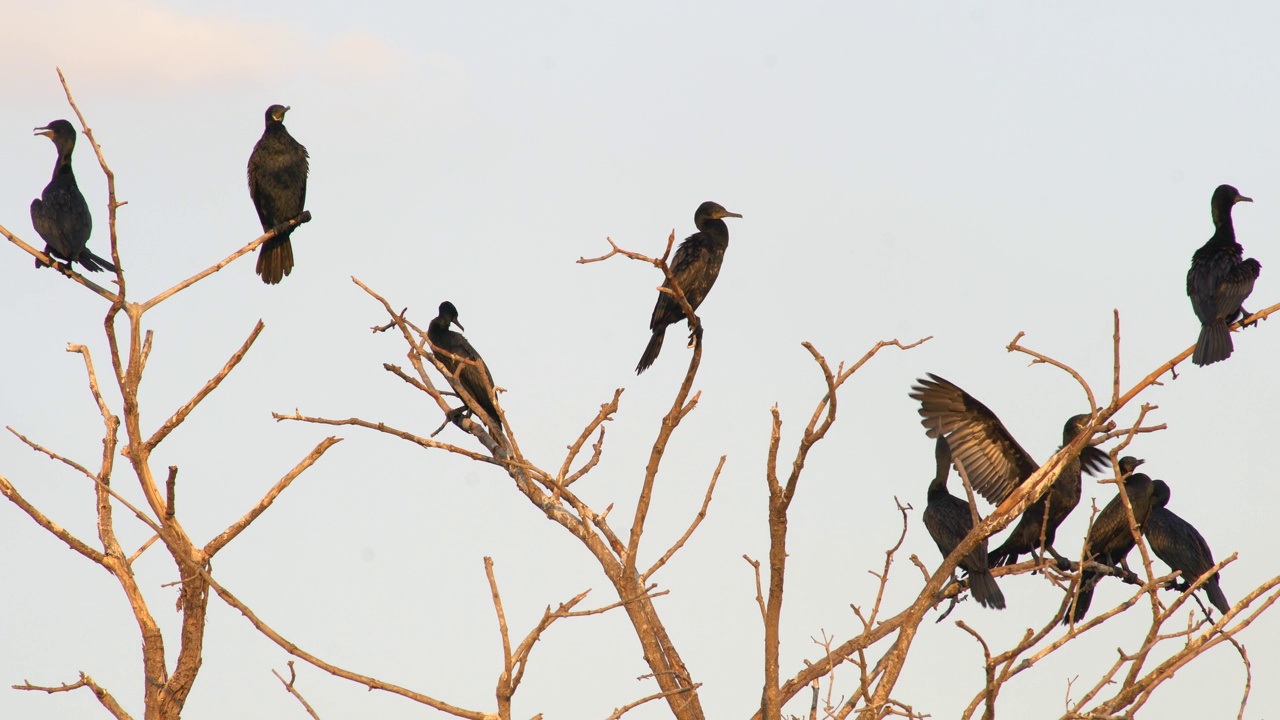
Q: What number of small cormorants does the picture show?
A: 9